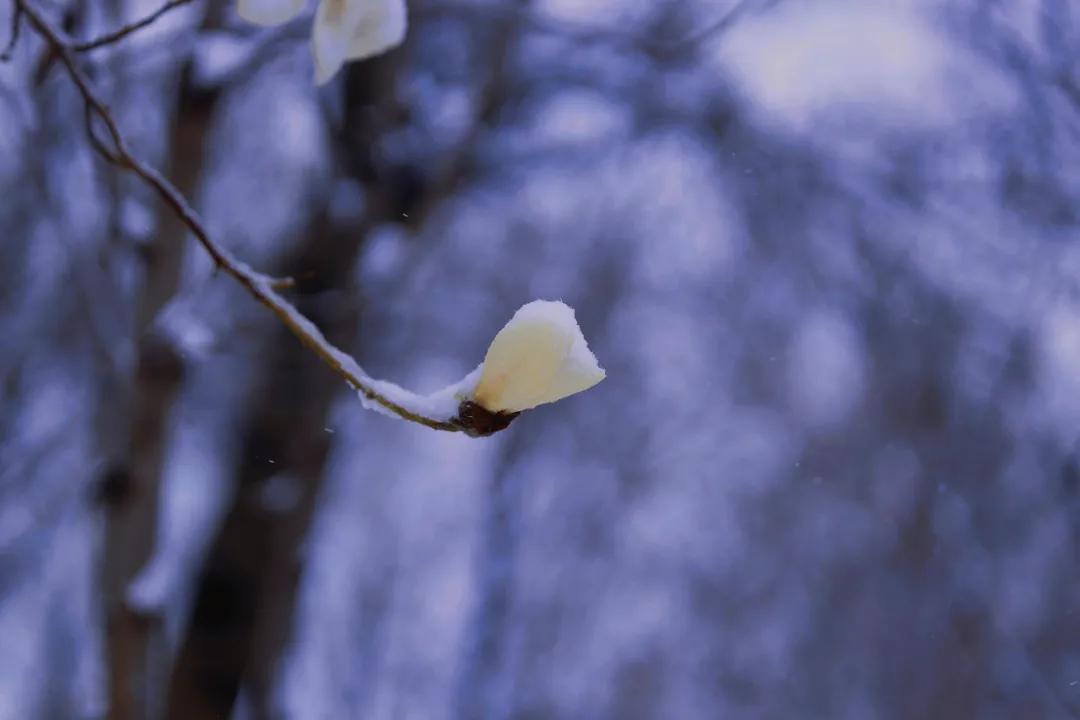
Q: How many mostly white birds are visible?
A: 0